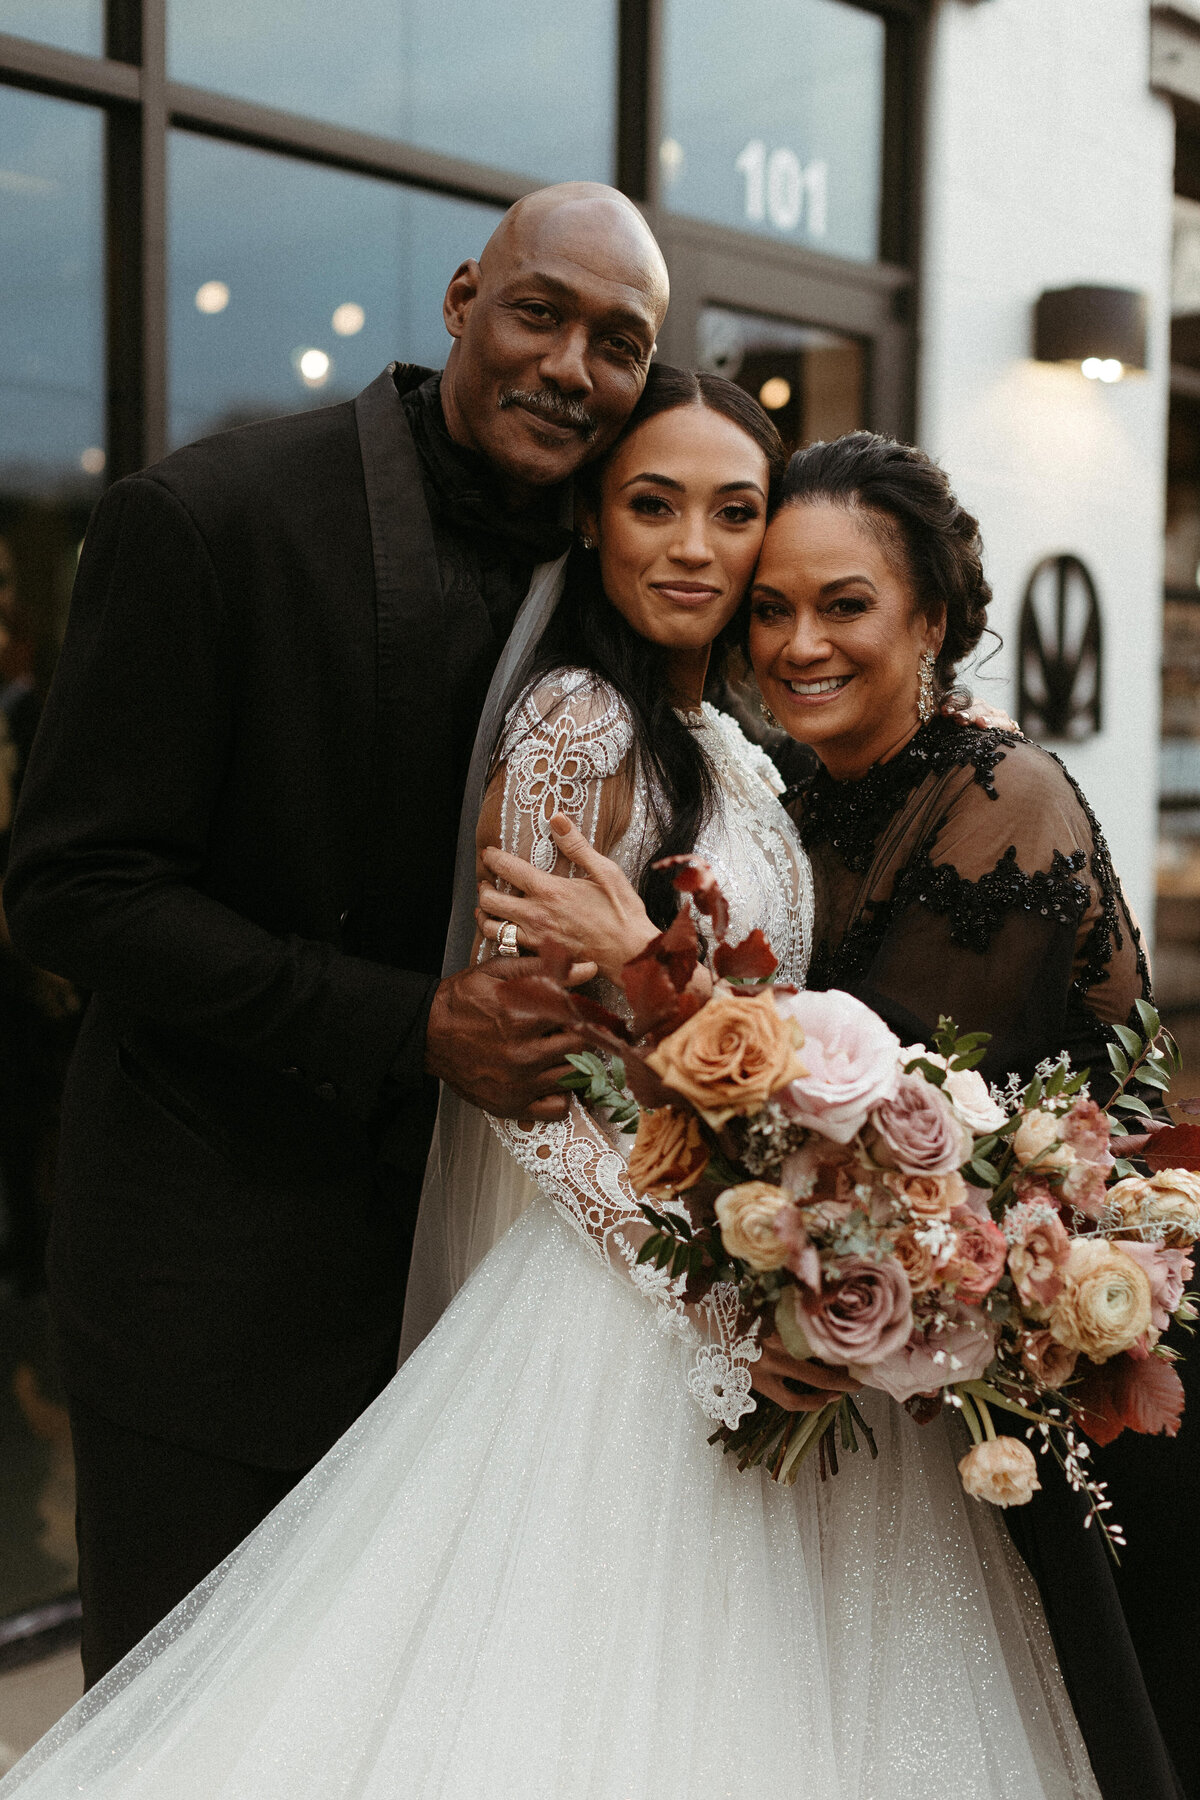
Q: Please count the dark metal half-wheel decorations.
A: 1